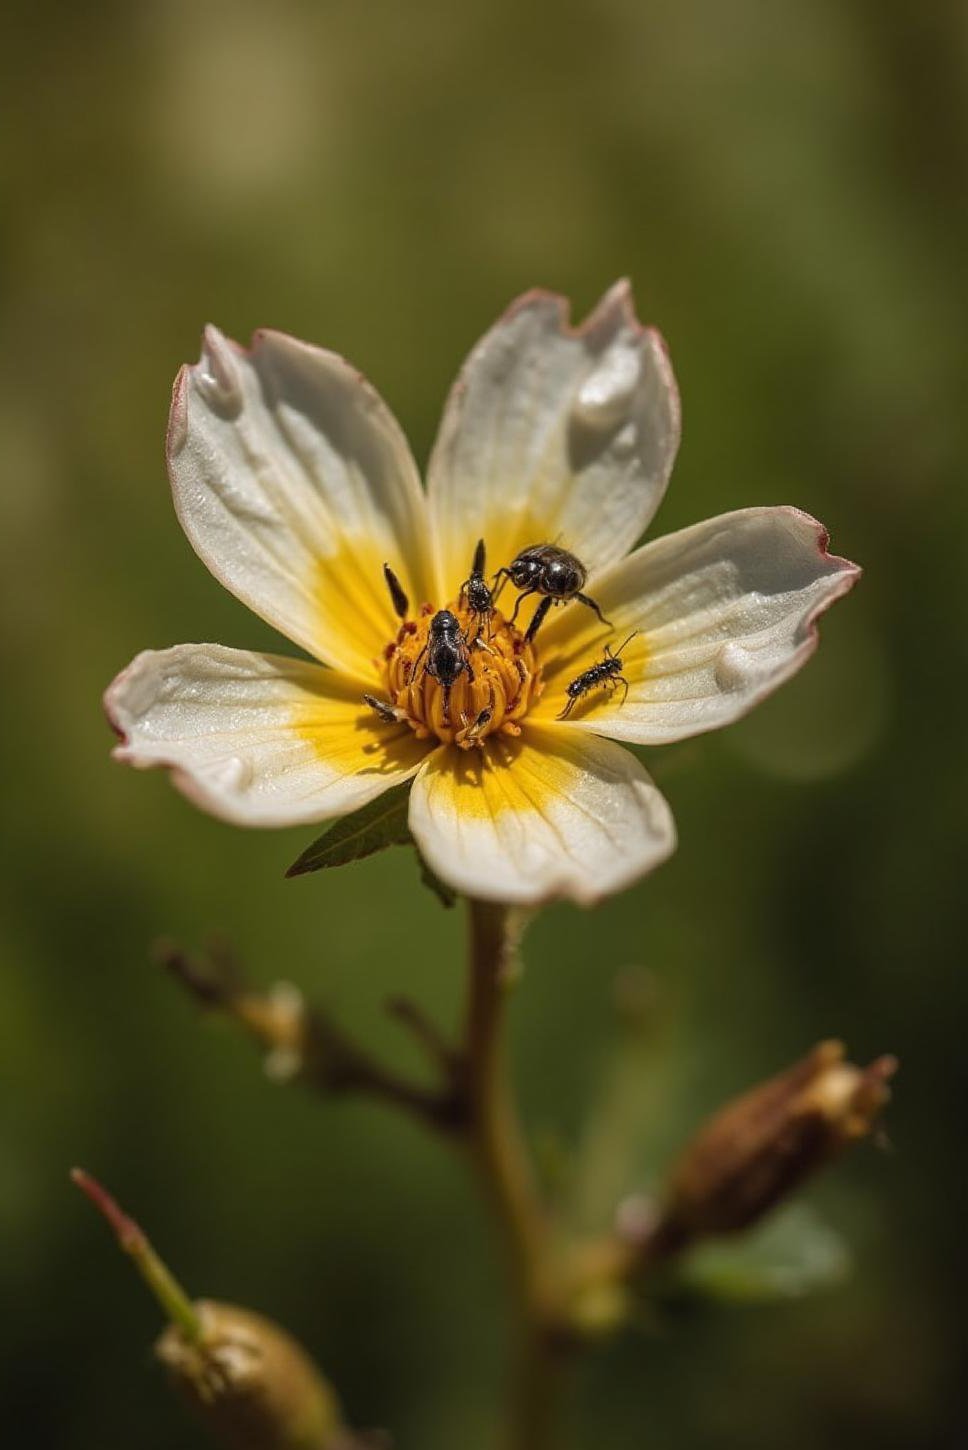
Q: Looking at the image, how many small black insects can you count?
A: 4